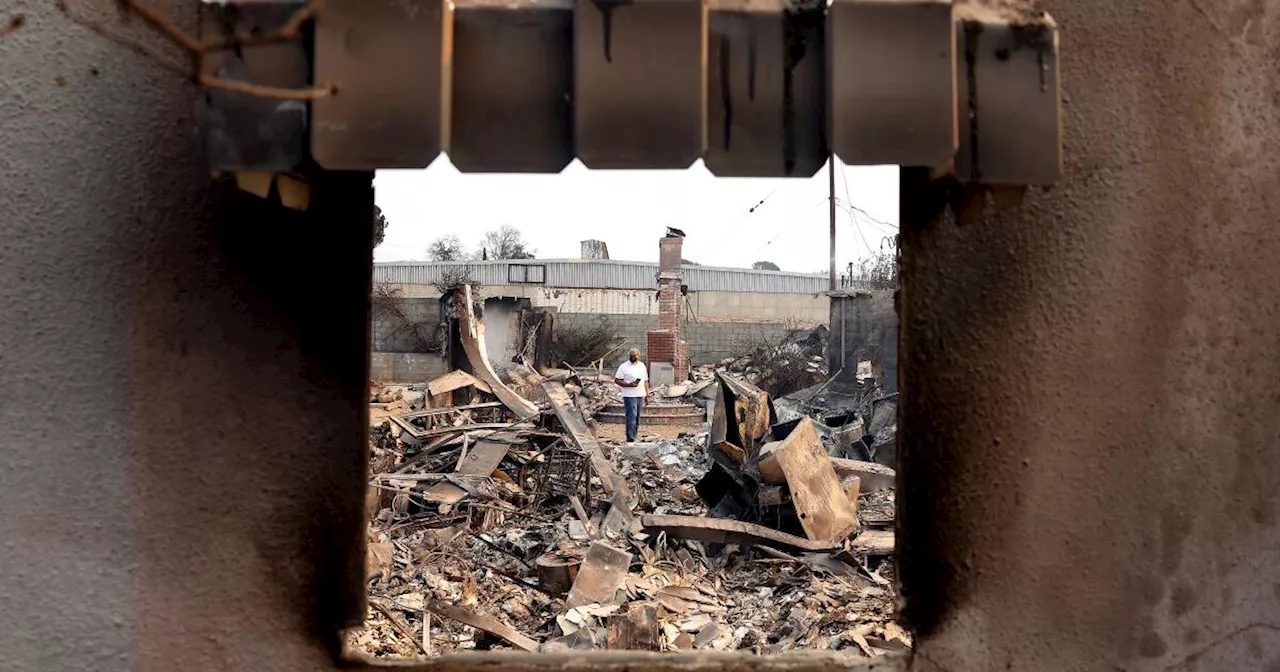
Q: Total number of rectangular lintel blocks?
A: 7